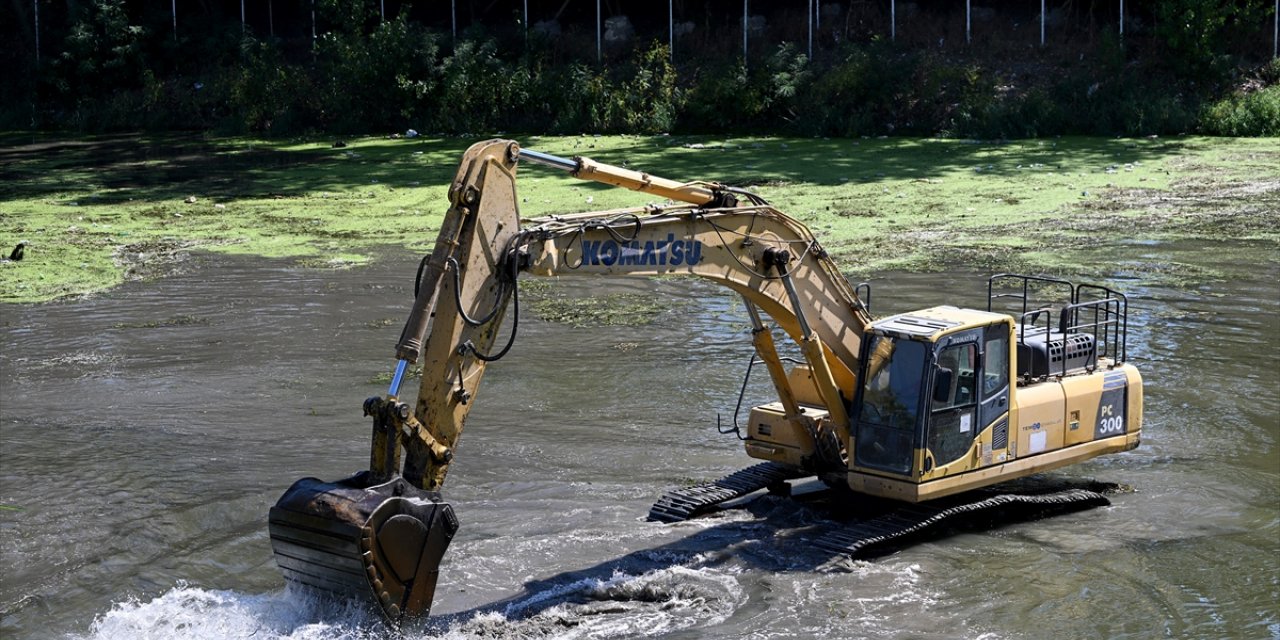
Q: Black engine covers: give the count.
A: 1